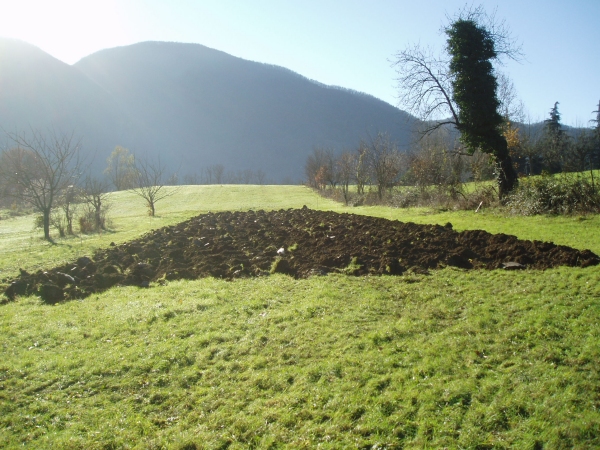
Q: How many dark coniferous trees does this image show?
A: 2